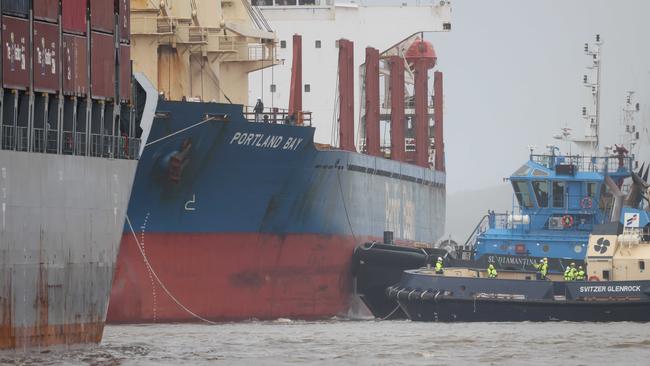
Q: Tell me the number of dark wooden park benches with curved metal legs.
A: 0